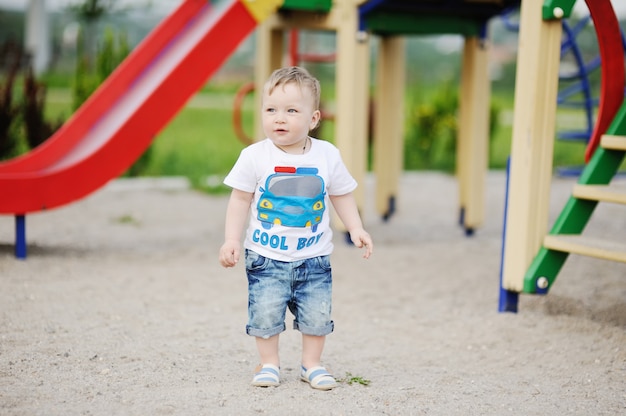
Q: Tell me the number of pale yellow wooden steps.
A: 3